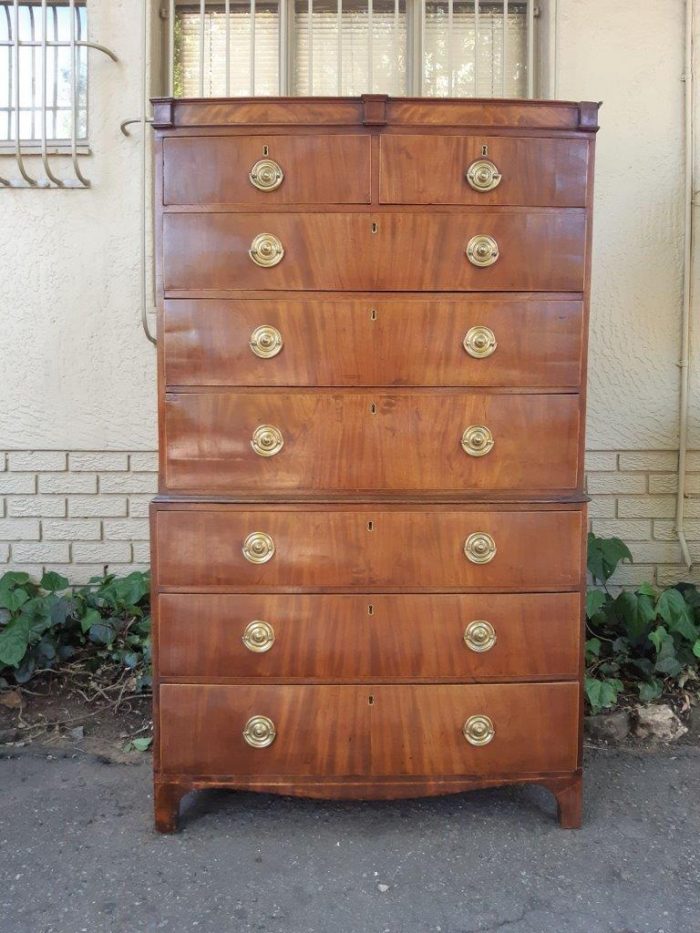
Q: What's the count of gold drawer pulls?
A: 14